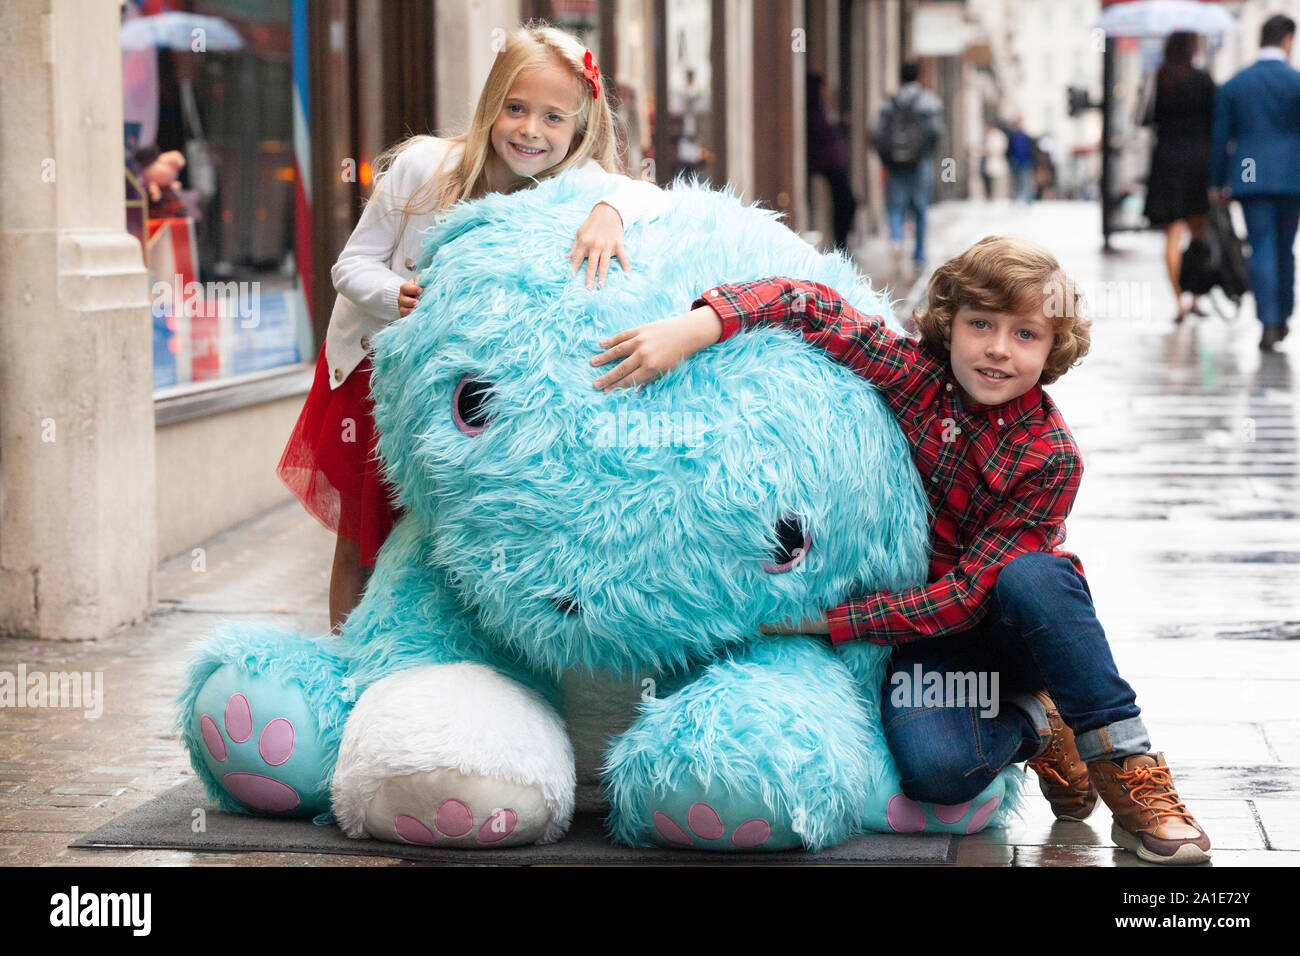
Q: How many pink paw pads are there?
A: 13